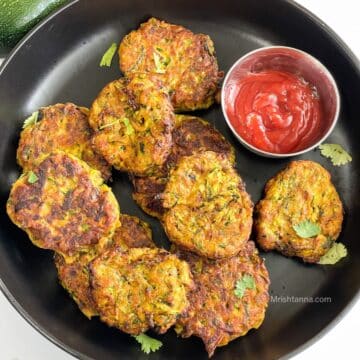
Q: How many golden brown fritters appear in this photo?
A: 10